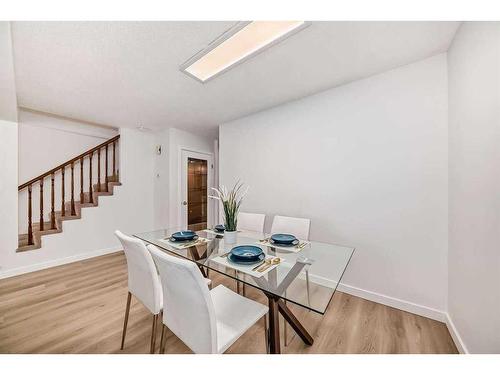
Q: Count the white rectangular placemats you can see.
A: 4